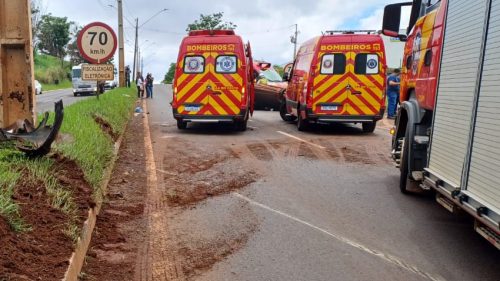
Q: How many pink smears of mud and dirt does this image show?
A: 0